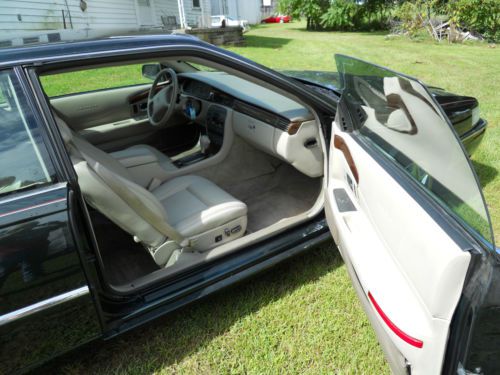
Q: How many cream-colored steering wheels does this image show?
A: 1